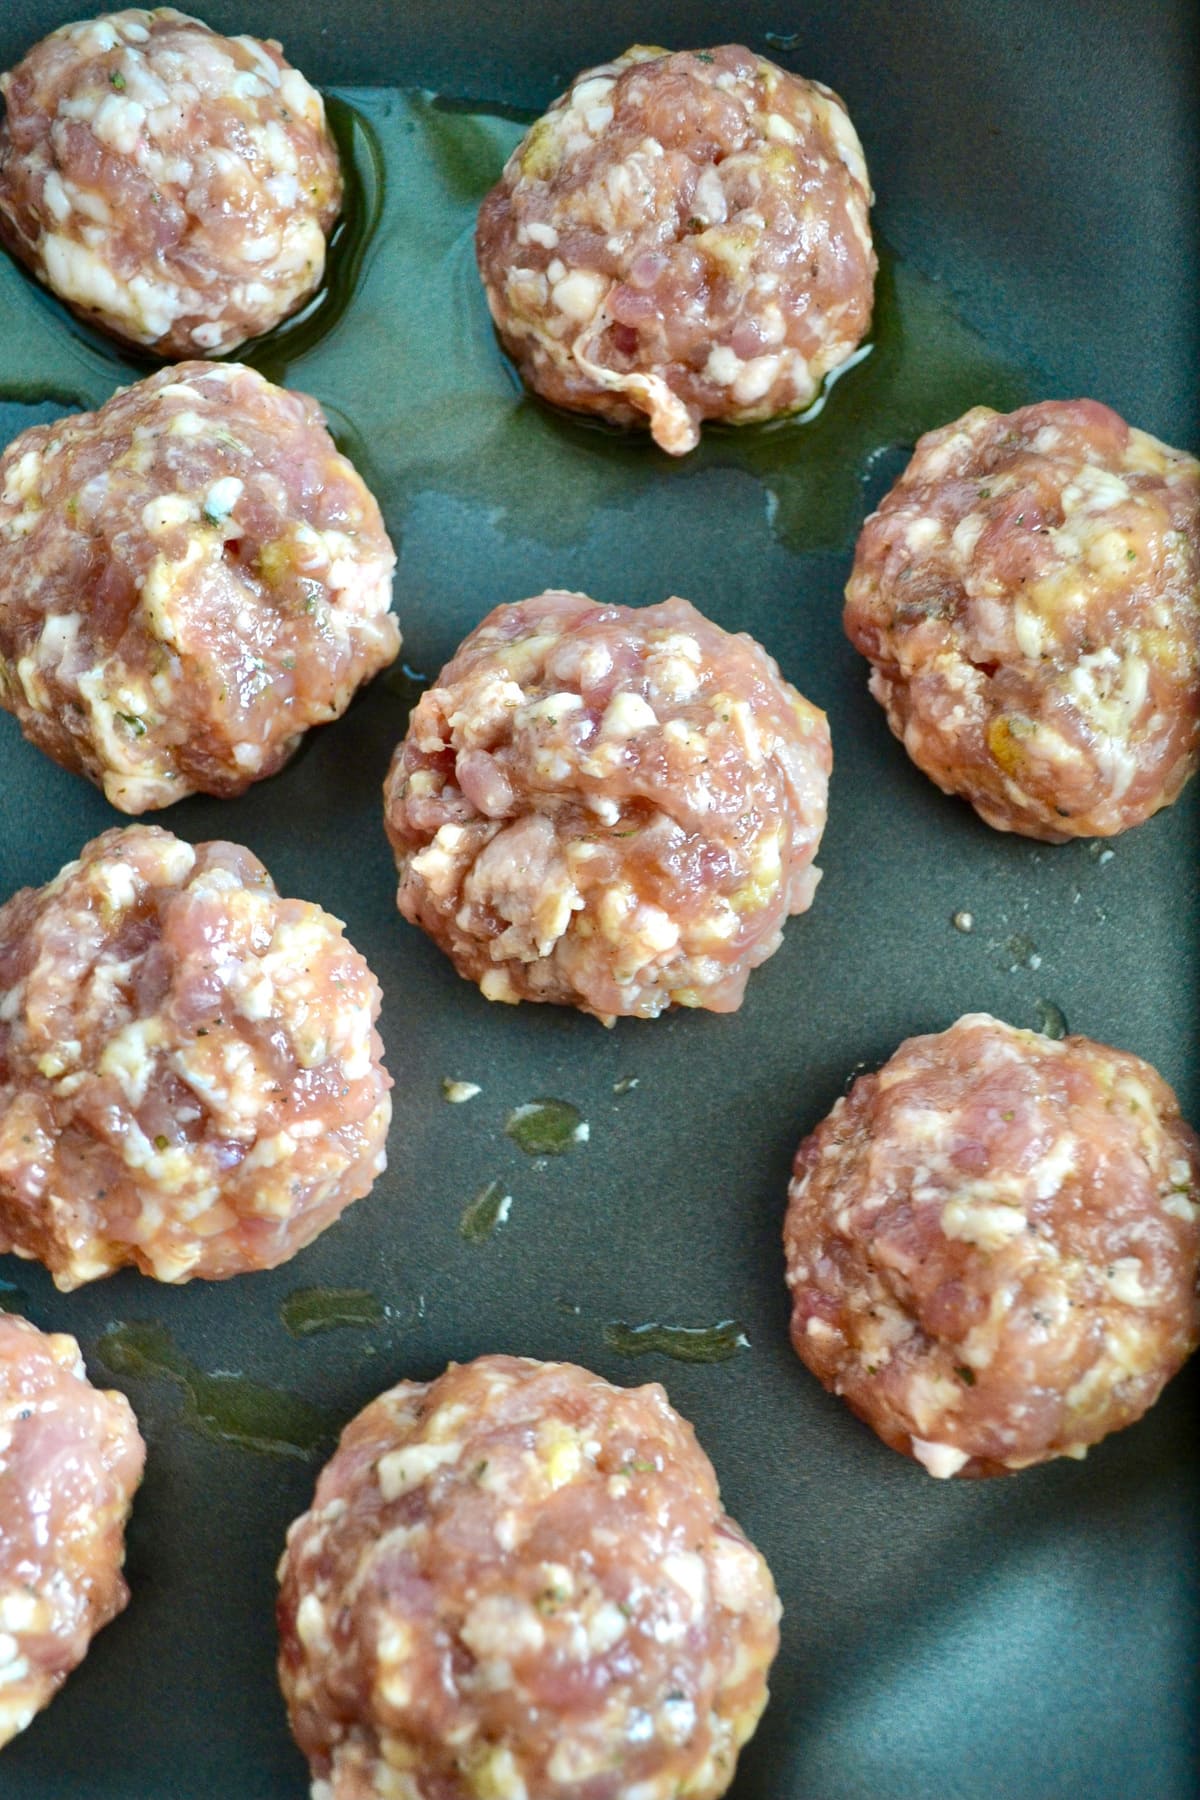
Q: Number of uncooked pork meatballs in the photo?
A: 9